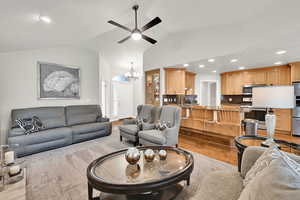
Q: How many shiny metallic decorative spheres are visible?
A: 3